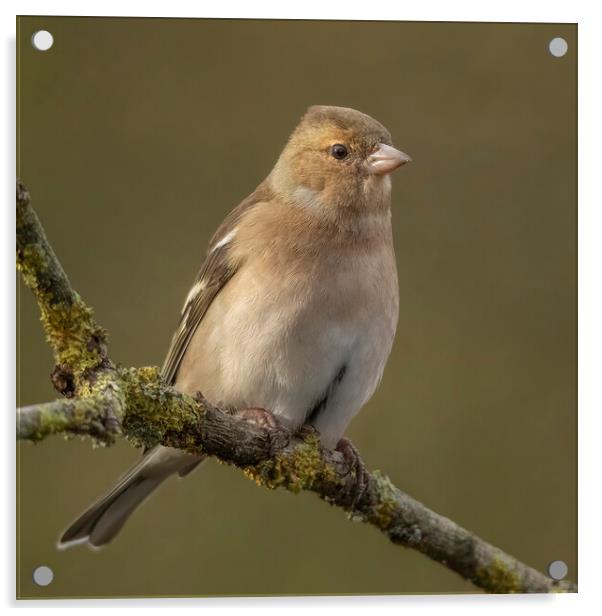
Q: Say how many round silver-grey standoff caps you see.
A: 4